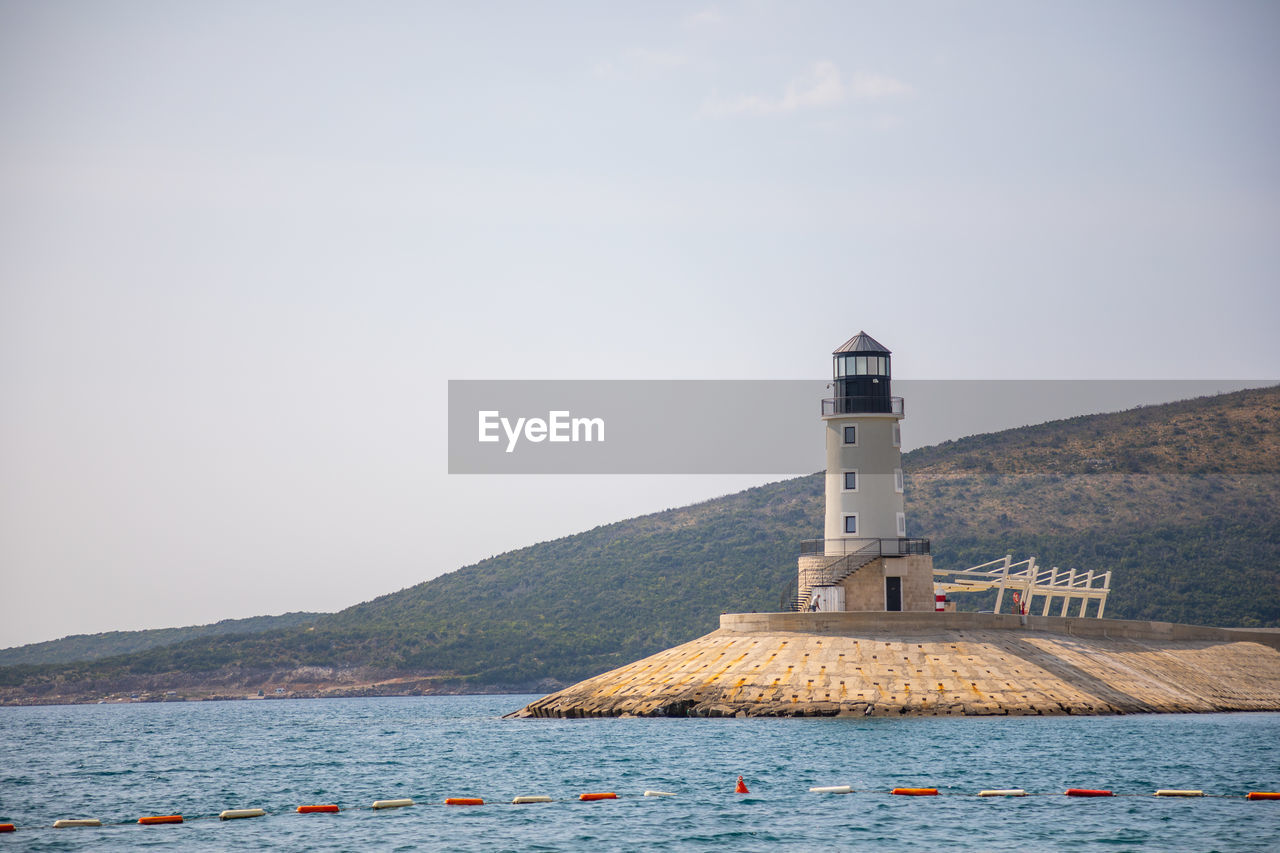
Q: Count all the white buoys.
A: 8